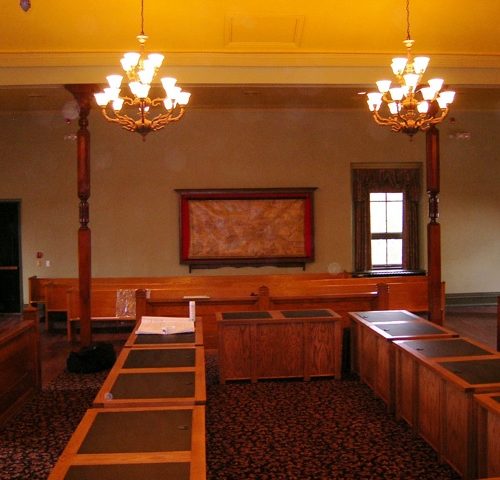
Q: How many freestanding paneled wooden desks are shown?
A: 7